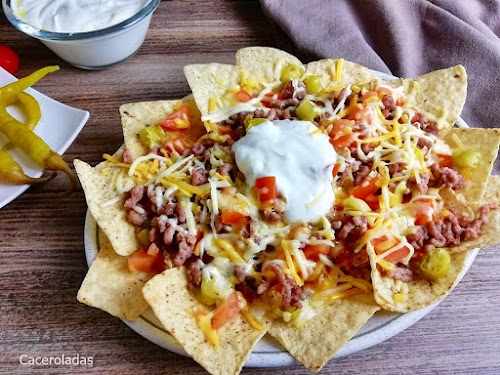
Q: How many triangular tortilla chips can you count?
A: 12